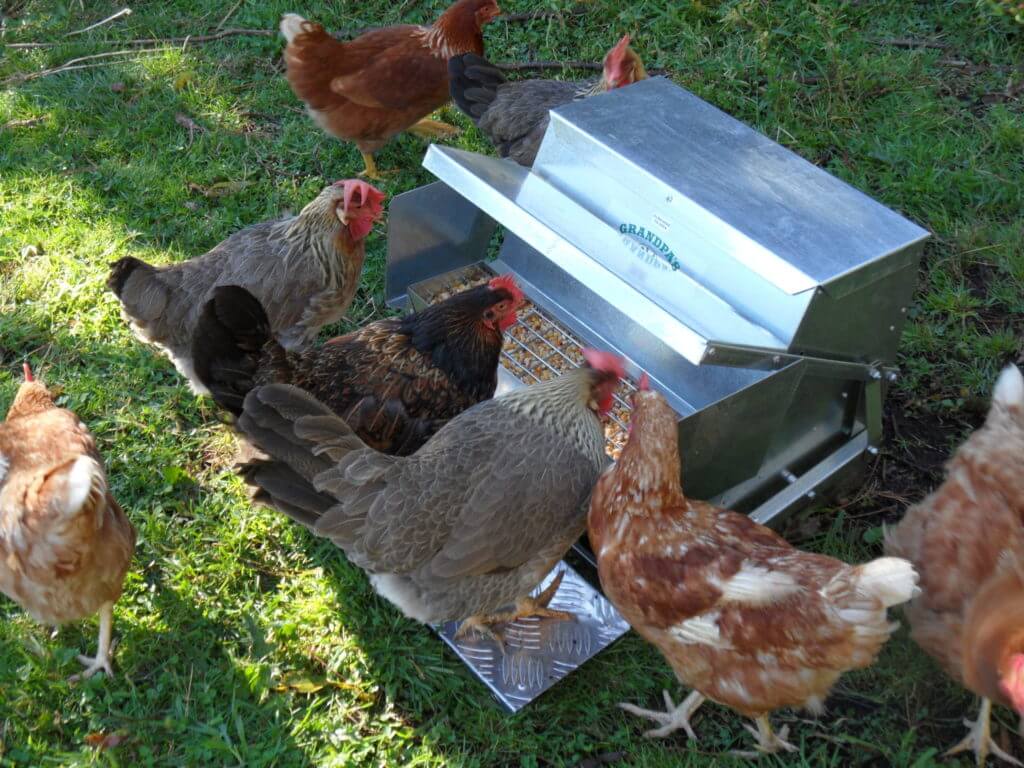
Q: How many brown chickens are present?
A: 4